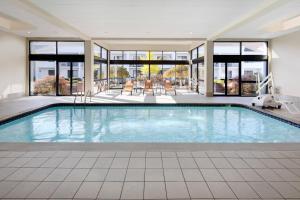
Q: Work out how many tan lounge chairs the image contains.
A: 3